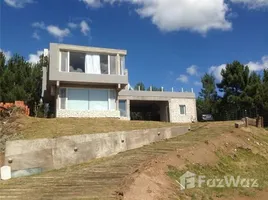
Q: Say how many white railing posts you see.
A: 6